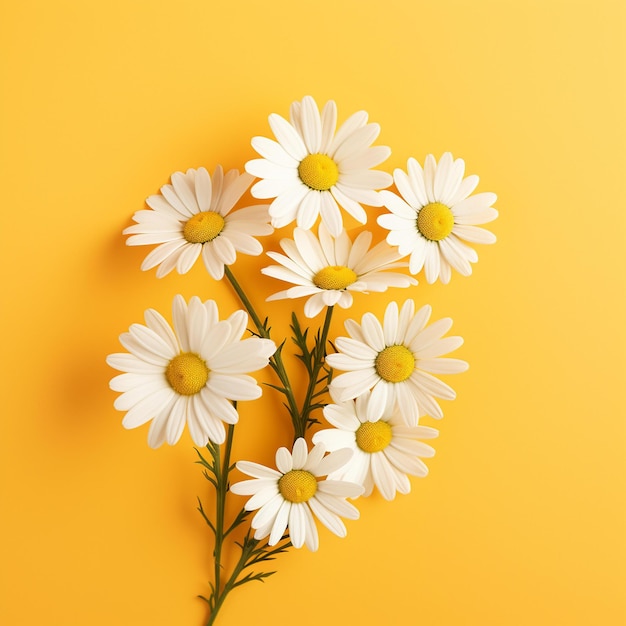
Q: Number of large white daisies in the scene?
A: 8